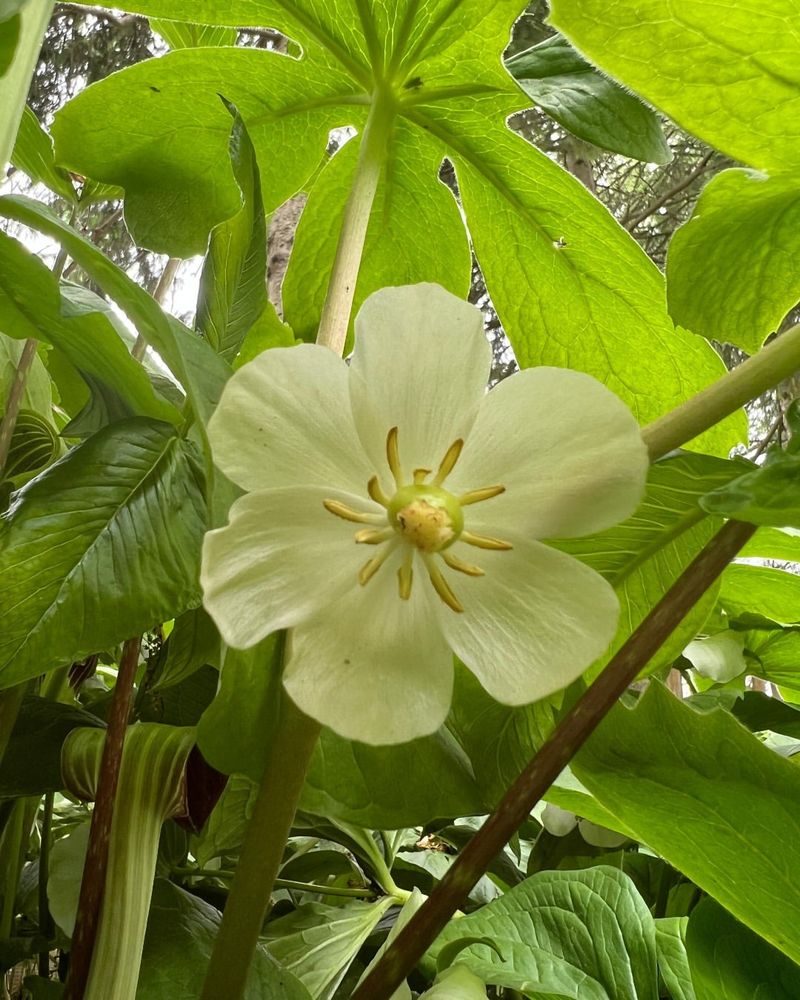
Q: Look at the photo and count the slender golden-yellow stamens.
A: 12